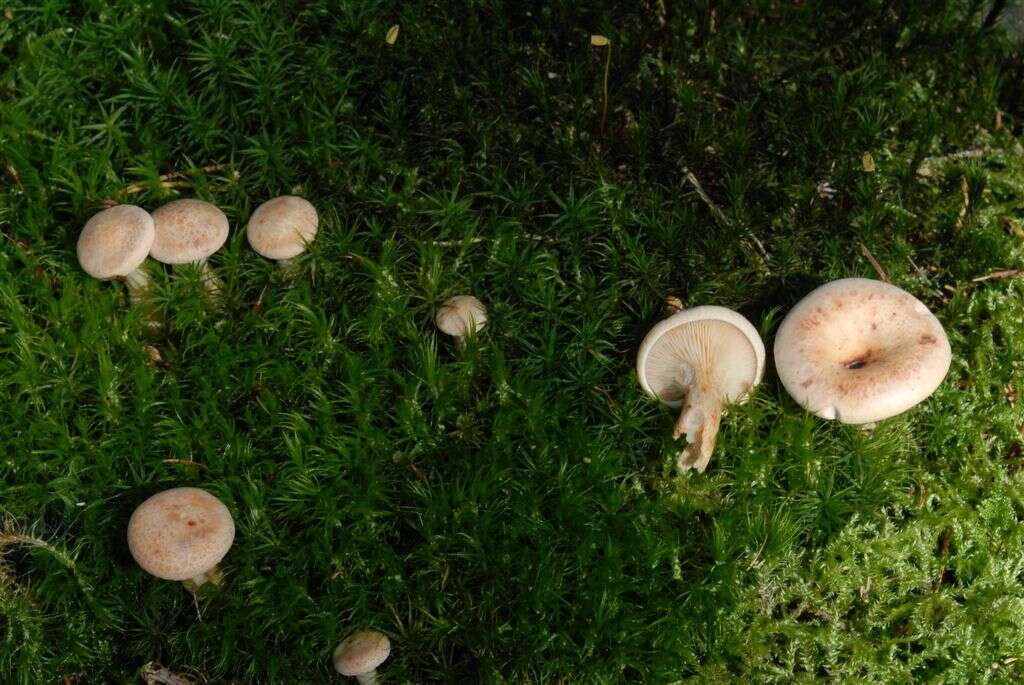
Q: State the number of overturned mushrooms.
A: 1